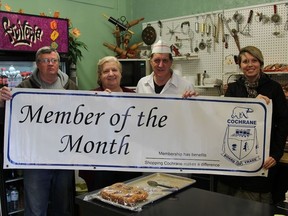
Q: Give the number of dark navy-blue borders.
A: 1